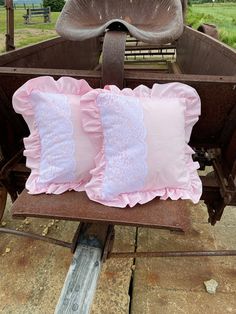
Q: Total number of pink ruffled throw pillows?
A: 2